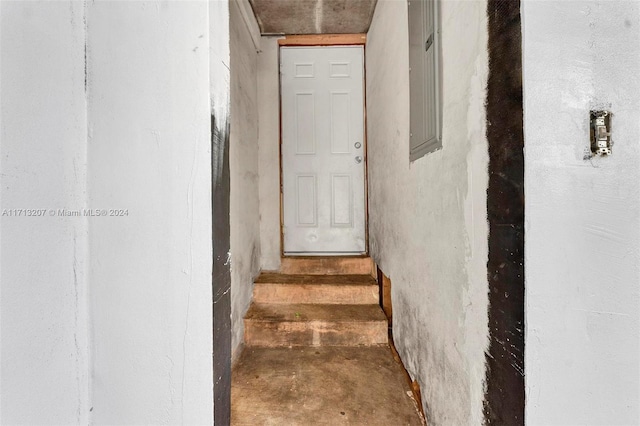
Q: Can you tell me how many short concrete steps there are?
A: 3